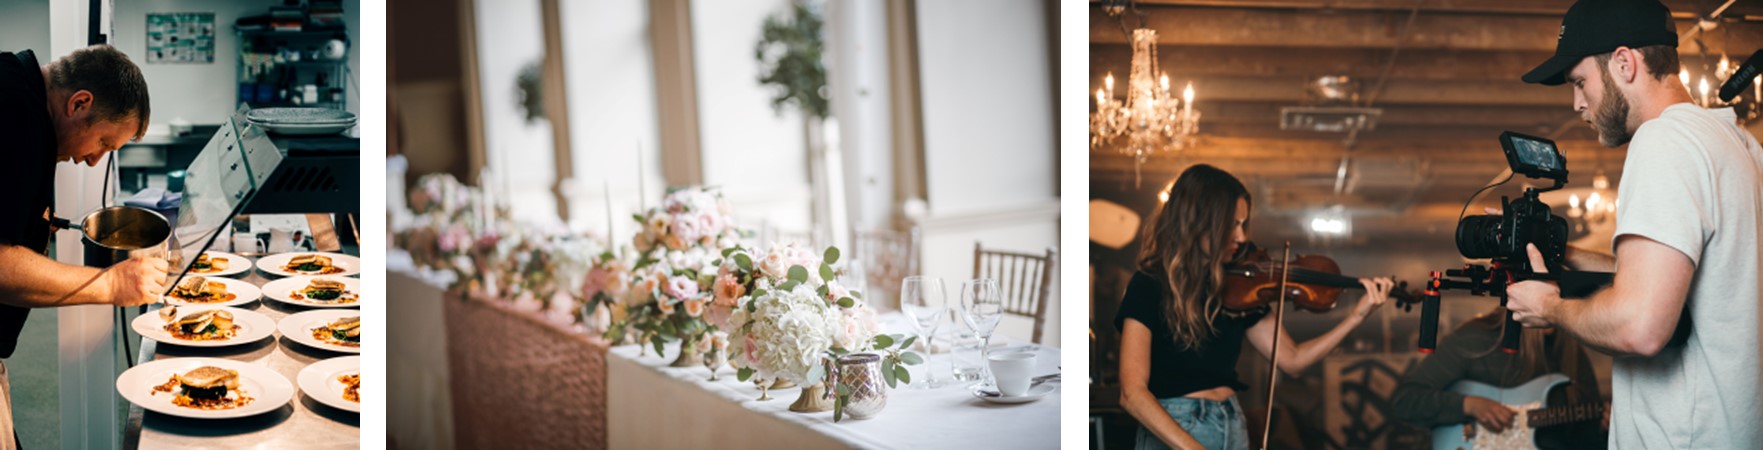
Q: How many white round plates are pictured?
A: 8